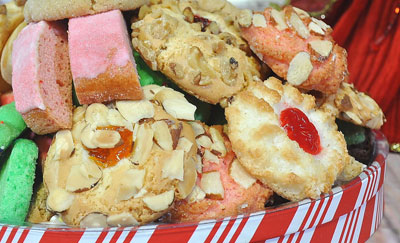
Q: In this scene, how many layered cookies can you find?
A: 2